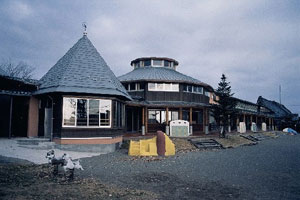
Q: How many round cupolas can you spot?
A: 1